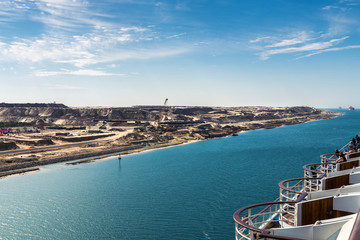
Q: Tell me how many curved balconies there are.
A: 4